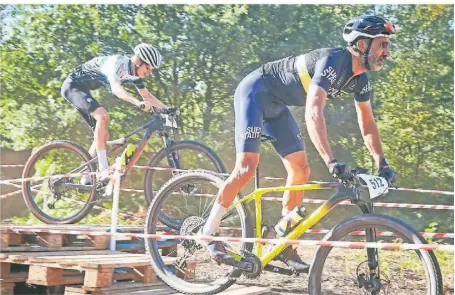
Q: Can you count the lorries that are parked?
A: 0